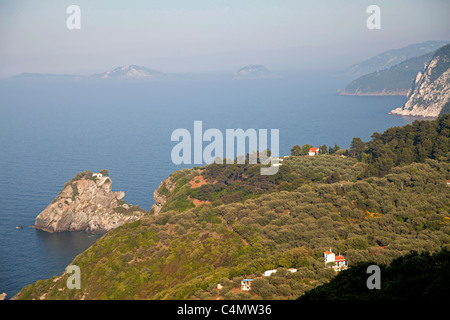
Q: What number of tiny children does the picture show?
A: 0